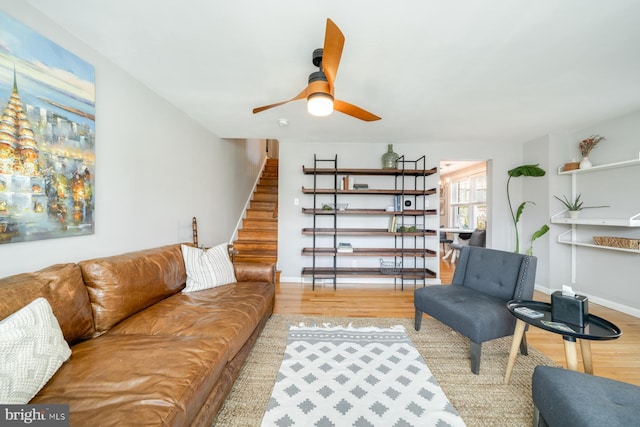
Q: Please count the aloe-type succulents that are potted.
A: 1